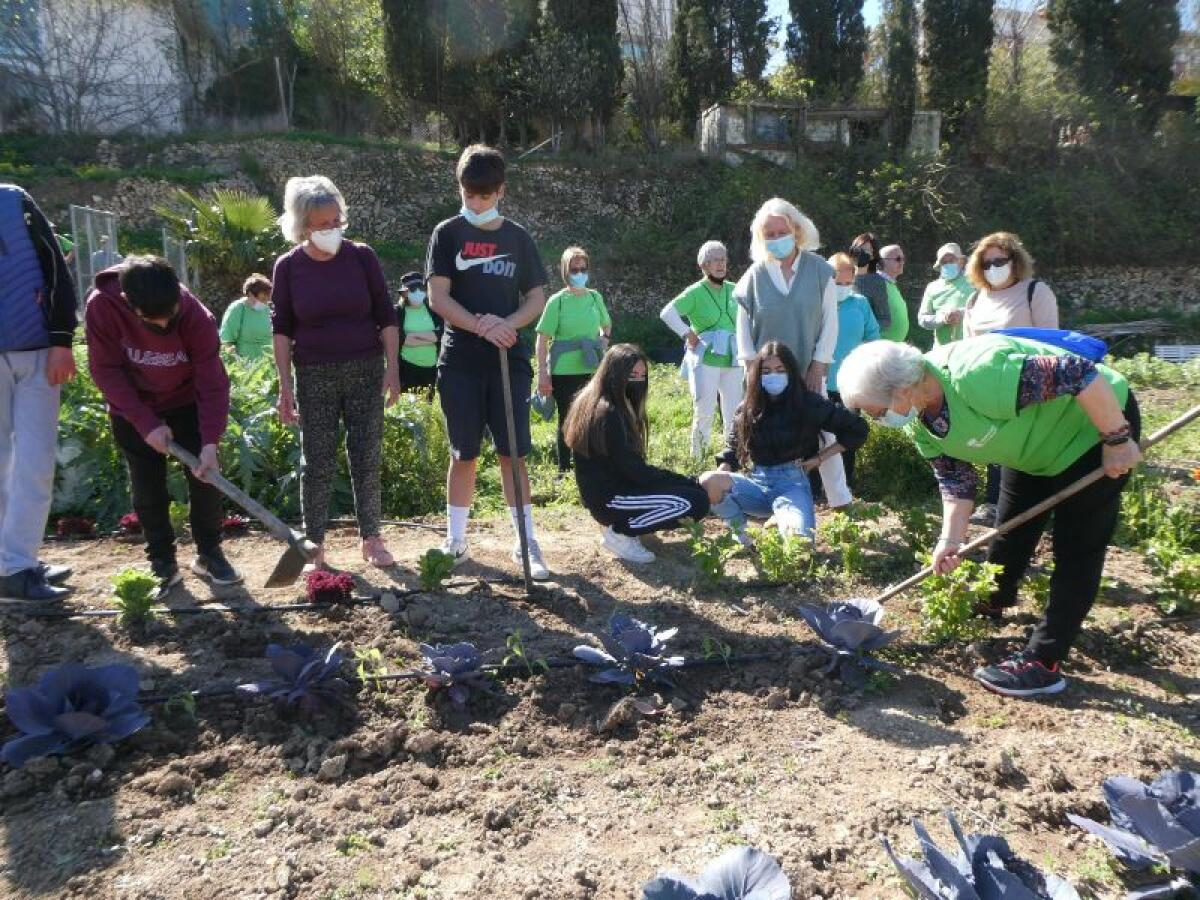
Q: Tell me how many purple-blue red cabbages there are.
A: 8